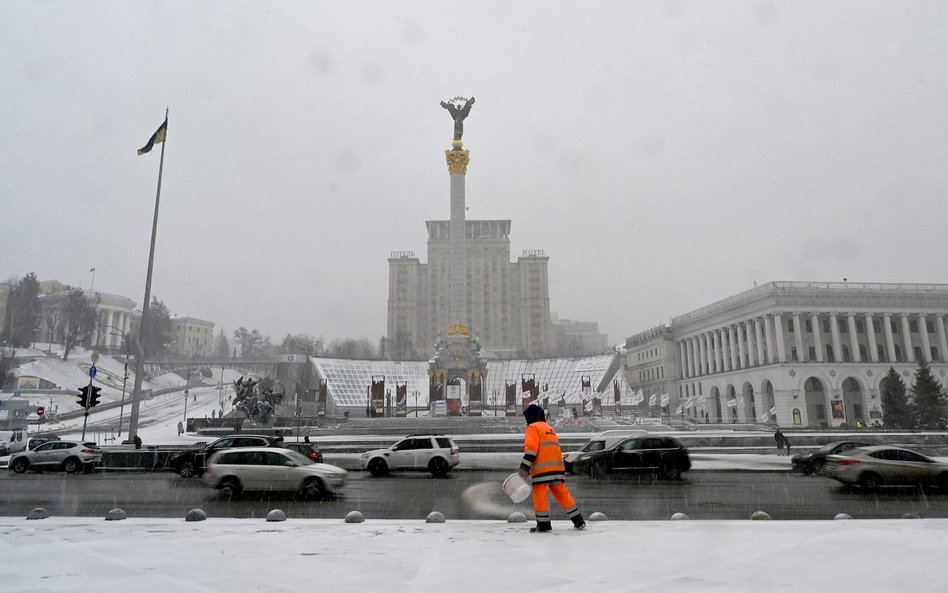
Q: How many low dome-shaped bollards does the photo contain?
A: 12